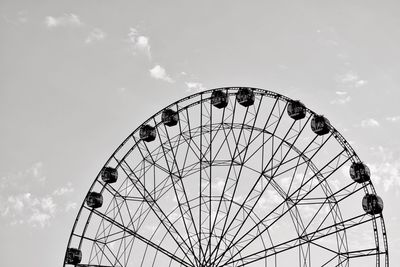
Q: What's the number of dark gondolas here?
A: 11